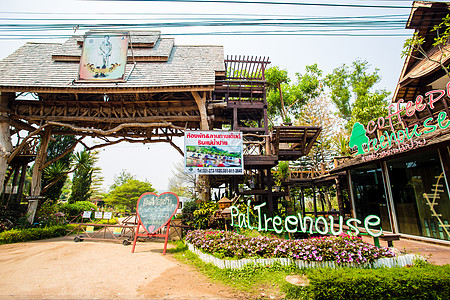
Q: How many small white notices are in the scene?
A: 3